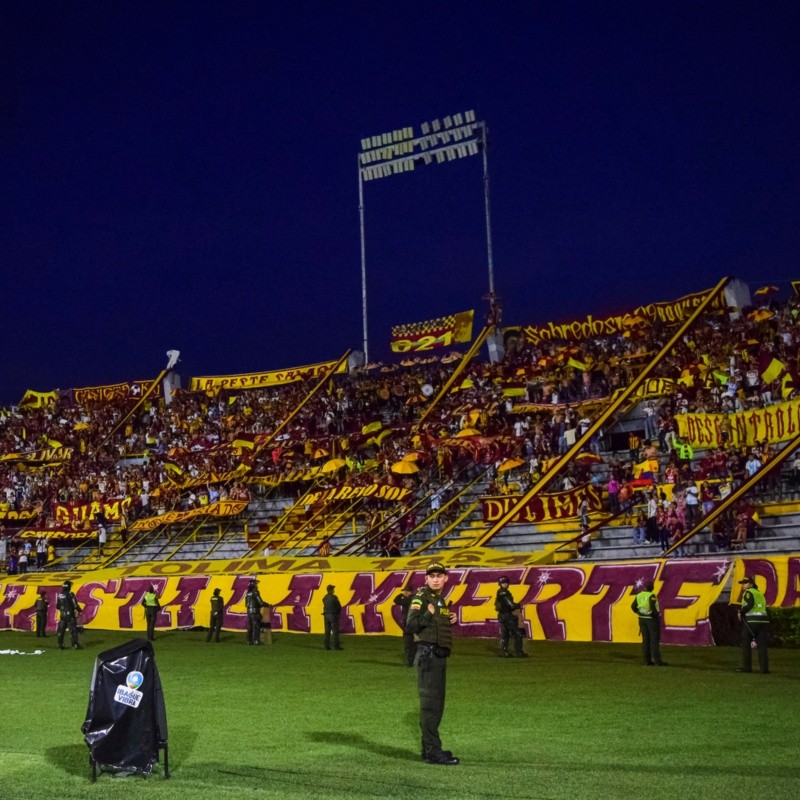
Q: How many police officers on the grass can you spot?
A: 11